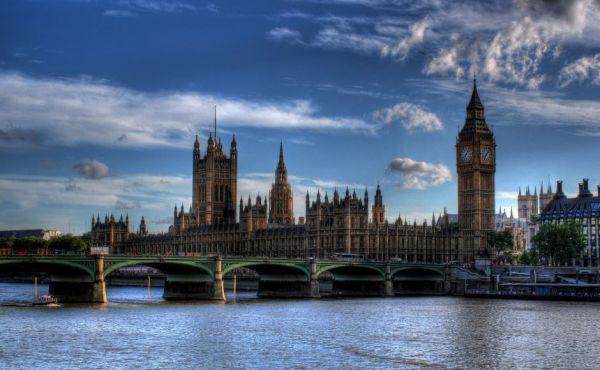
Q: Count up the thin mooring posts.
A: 3